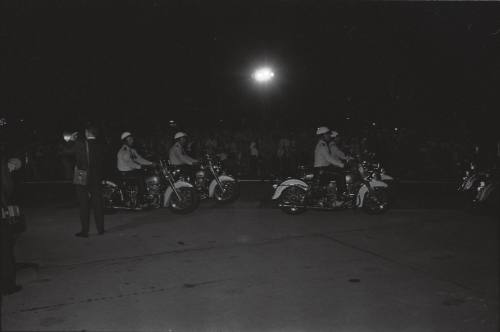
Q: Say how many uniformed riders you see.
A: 4